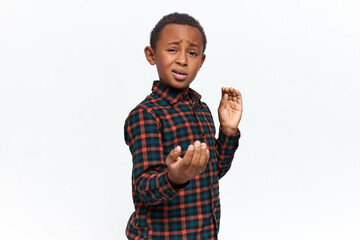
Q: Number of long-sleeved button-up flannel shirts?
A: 1